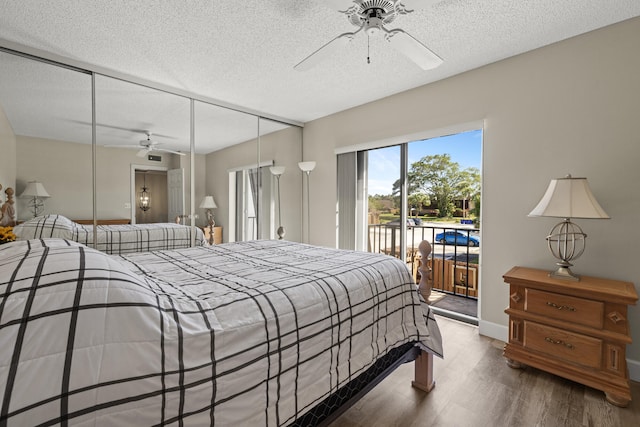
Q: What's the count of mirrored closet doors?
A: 4